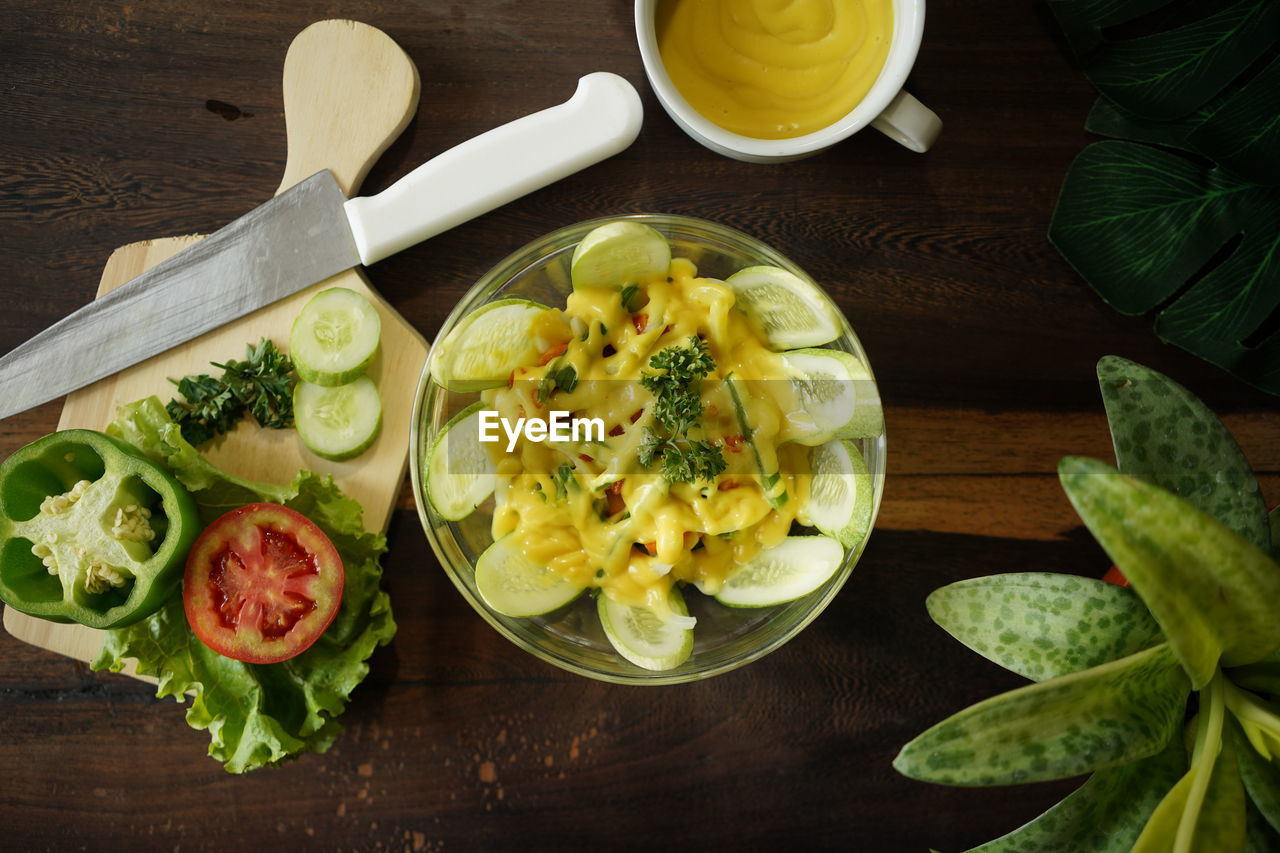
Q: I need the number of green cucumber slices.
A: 11